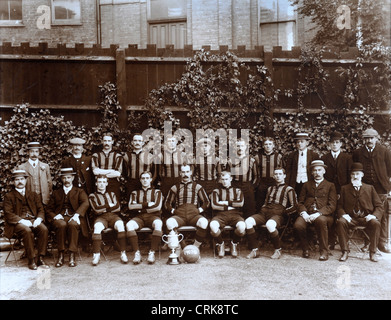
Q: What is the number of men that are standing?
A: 11